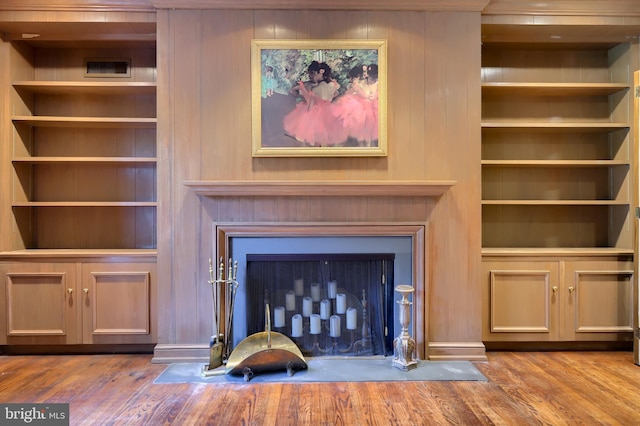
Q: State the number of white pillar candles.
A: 12